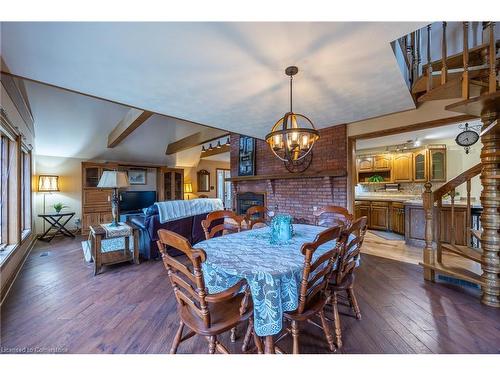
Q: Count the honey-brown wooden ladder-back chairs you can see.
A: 6